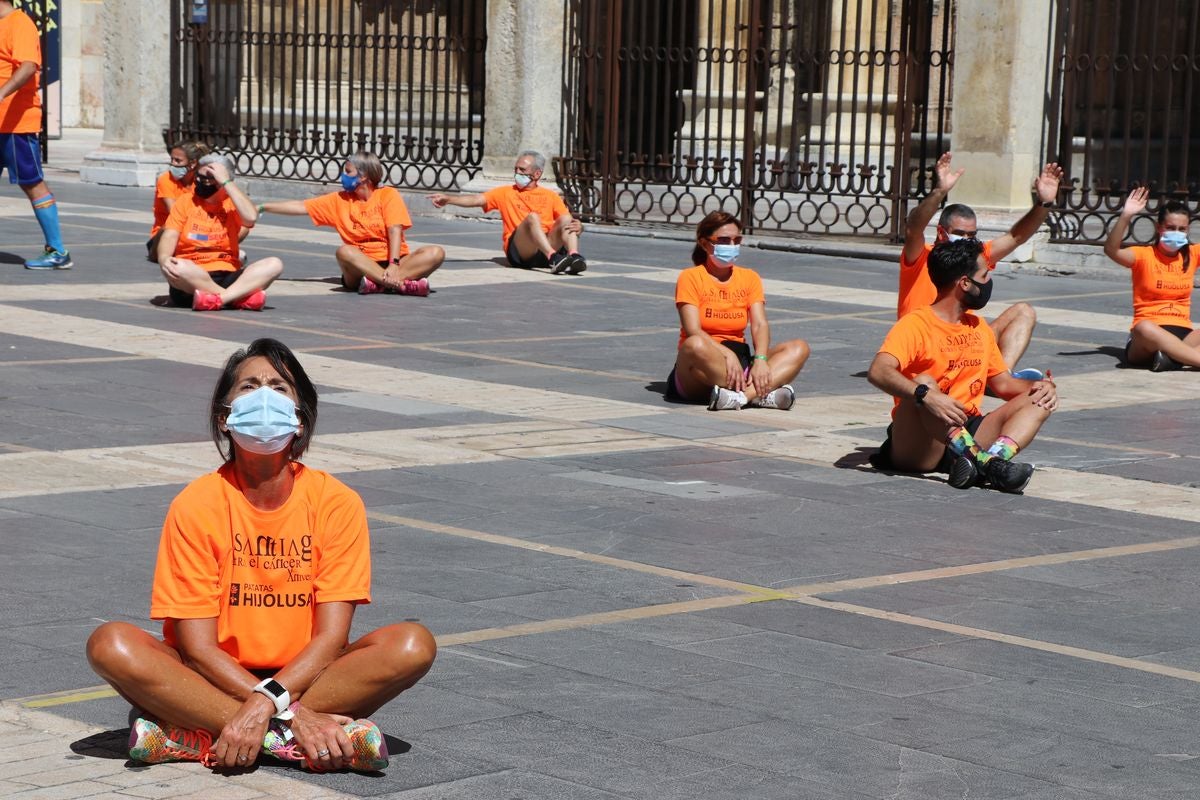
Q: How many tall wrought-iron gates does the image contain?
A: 3